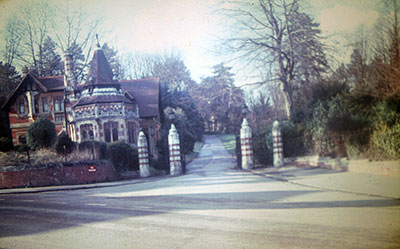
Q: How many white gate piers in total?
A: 4